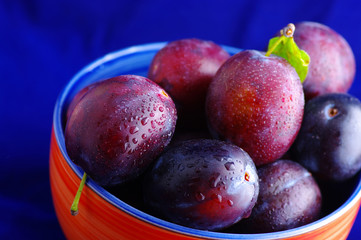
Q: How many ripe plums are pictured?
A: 7